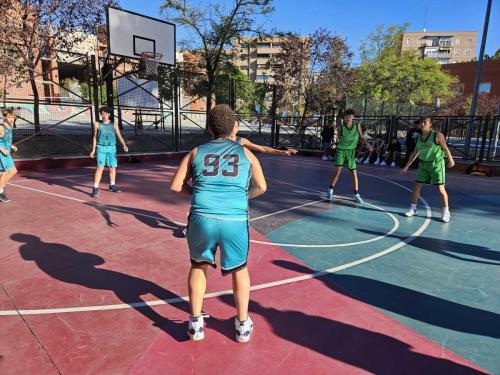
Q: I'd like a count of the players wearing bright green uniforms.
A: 2